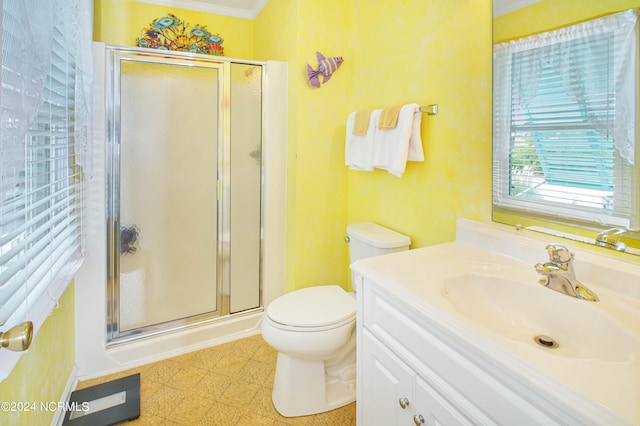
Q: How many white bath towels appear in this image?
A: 2